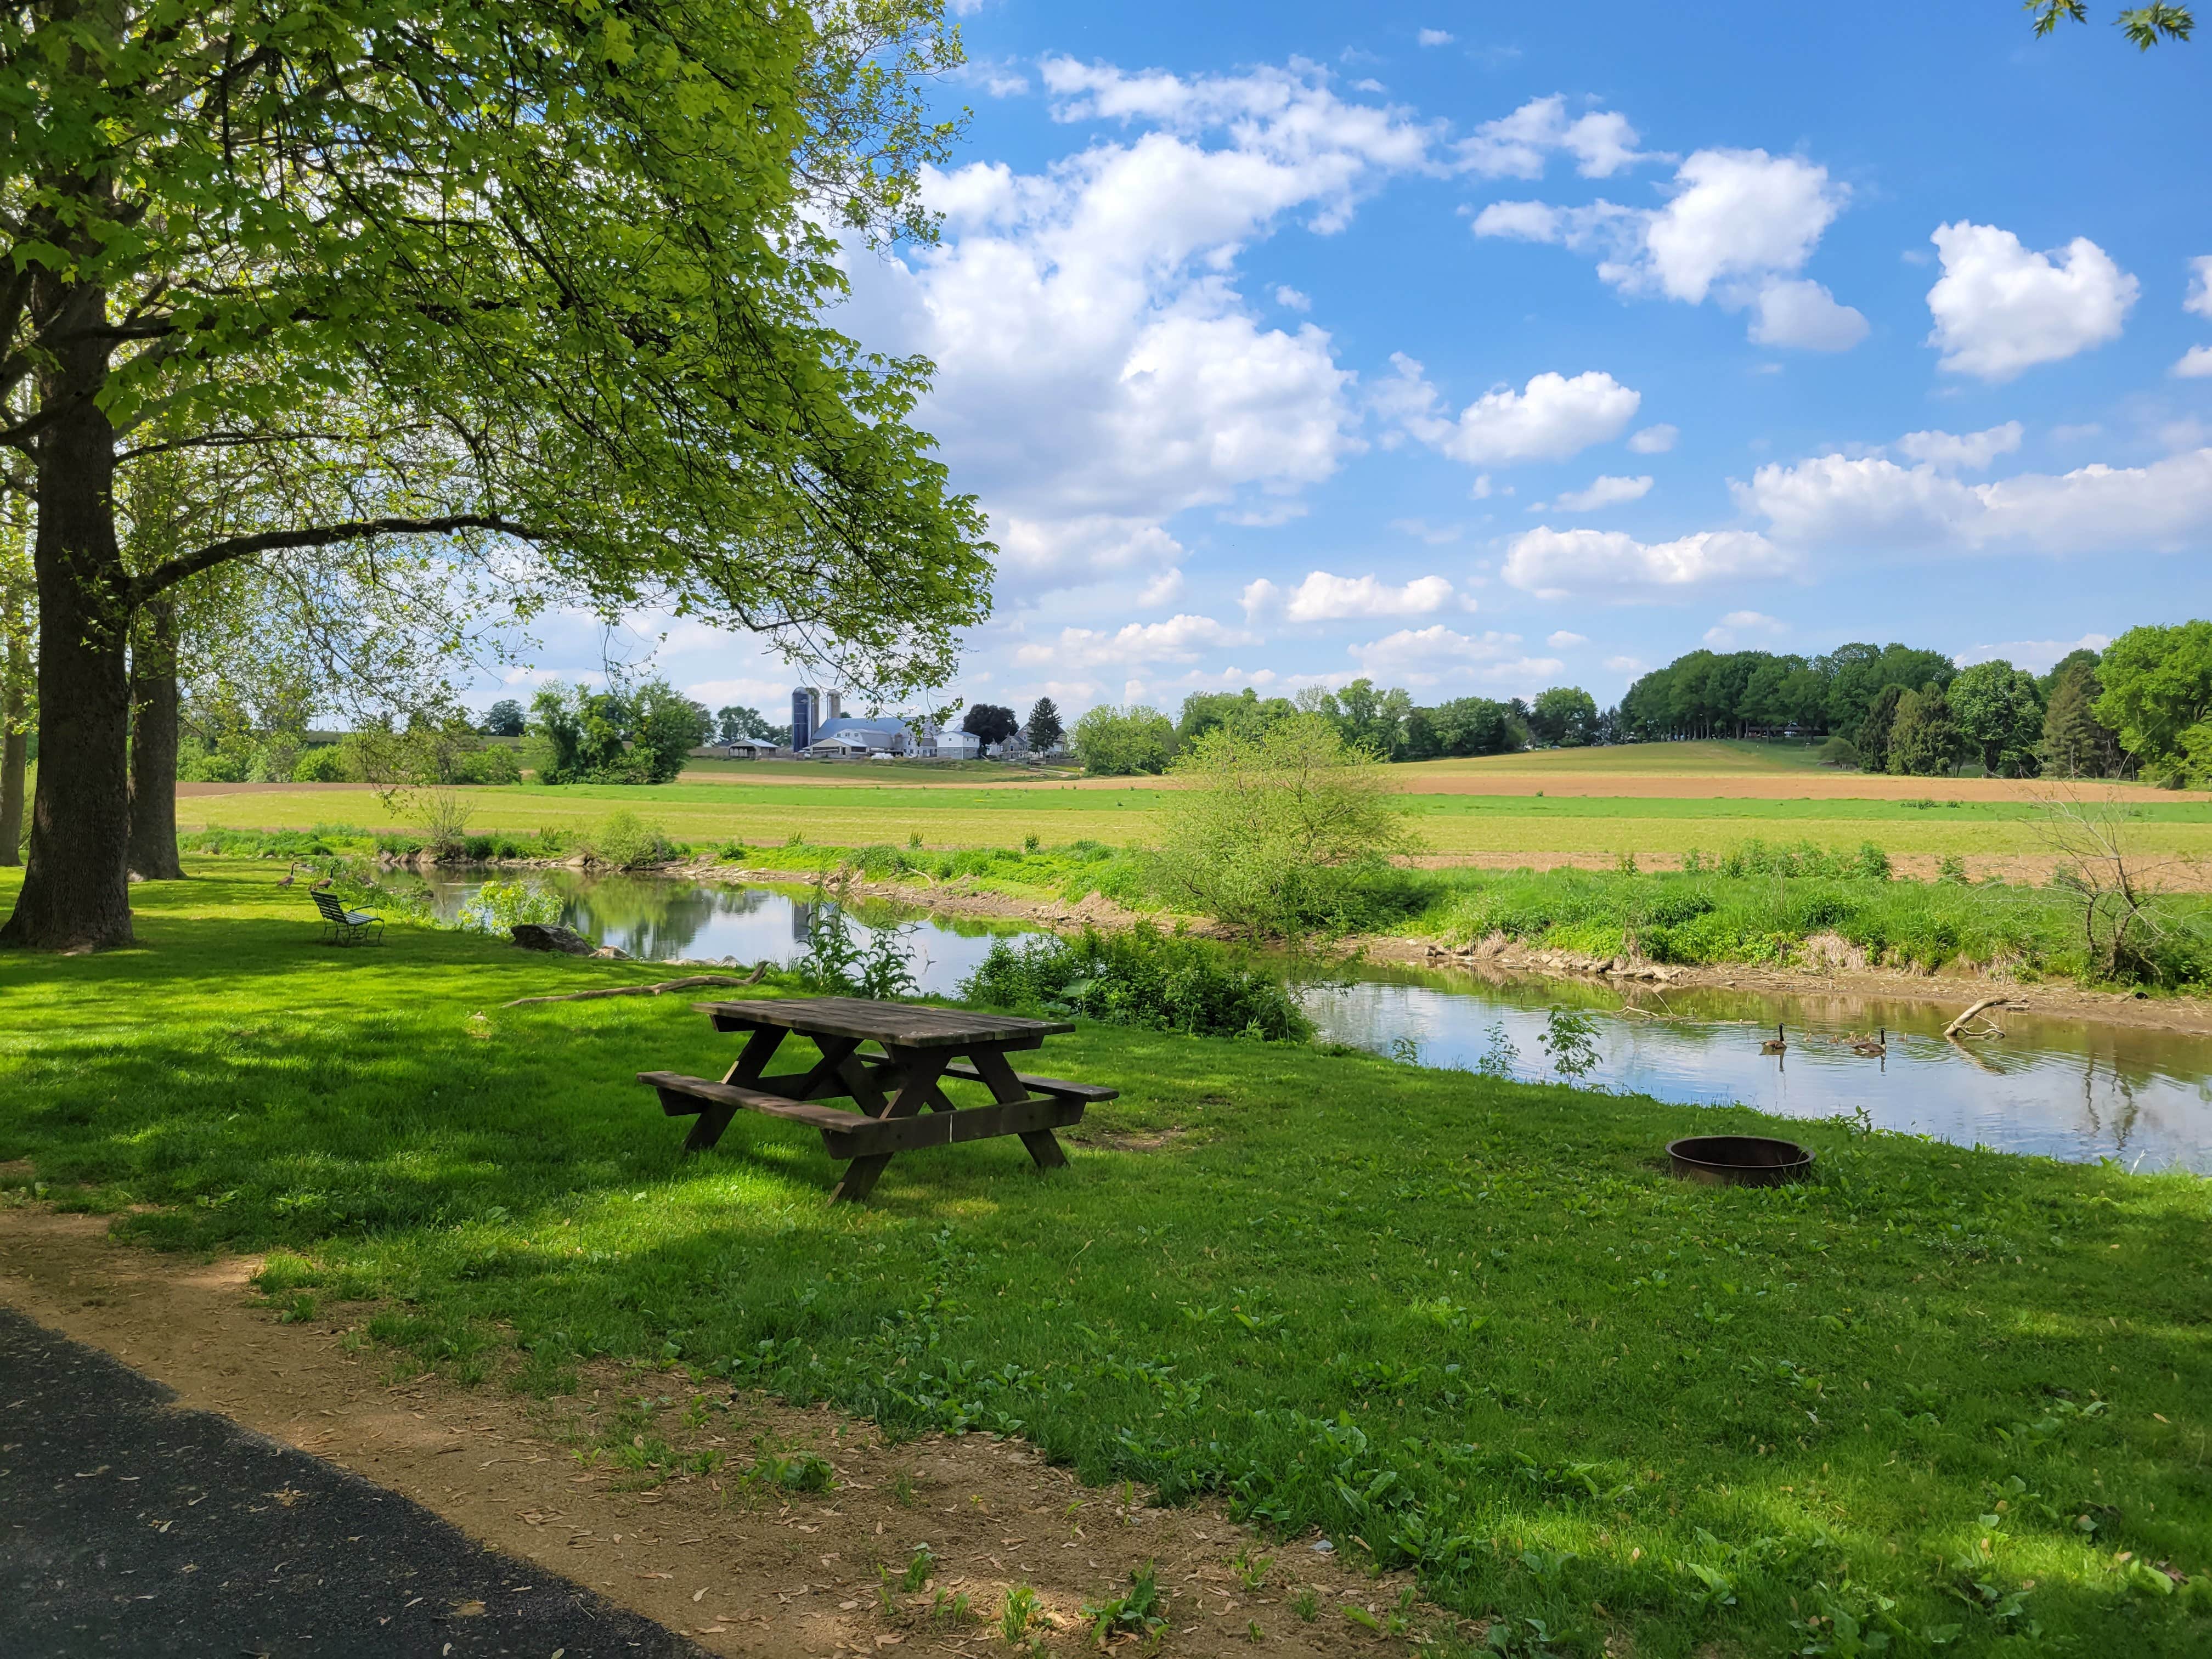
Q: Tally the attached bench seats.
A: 2